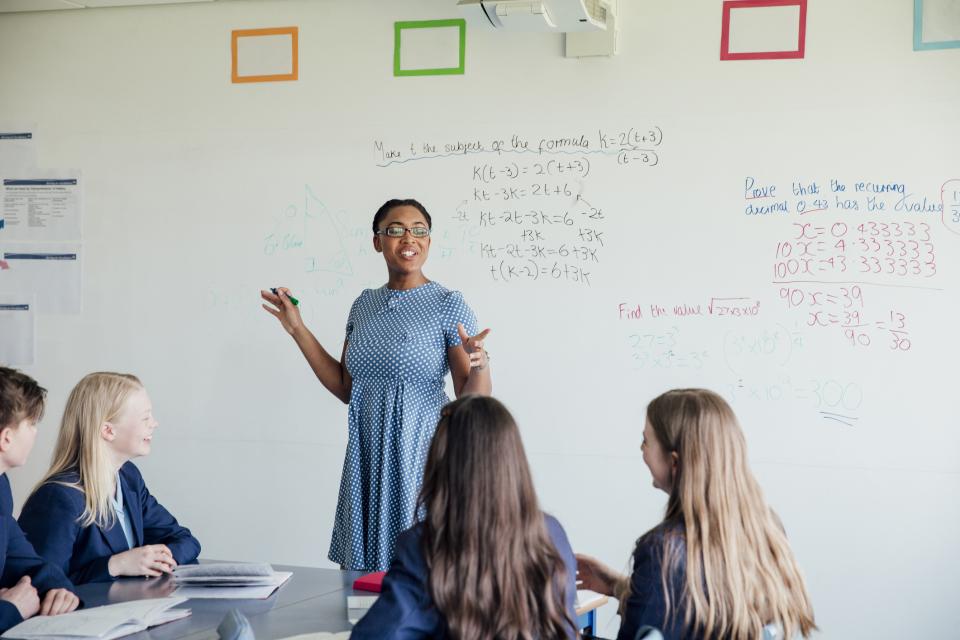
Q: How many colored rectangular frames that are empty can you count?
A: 4